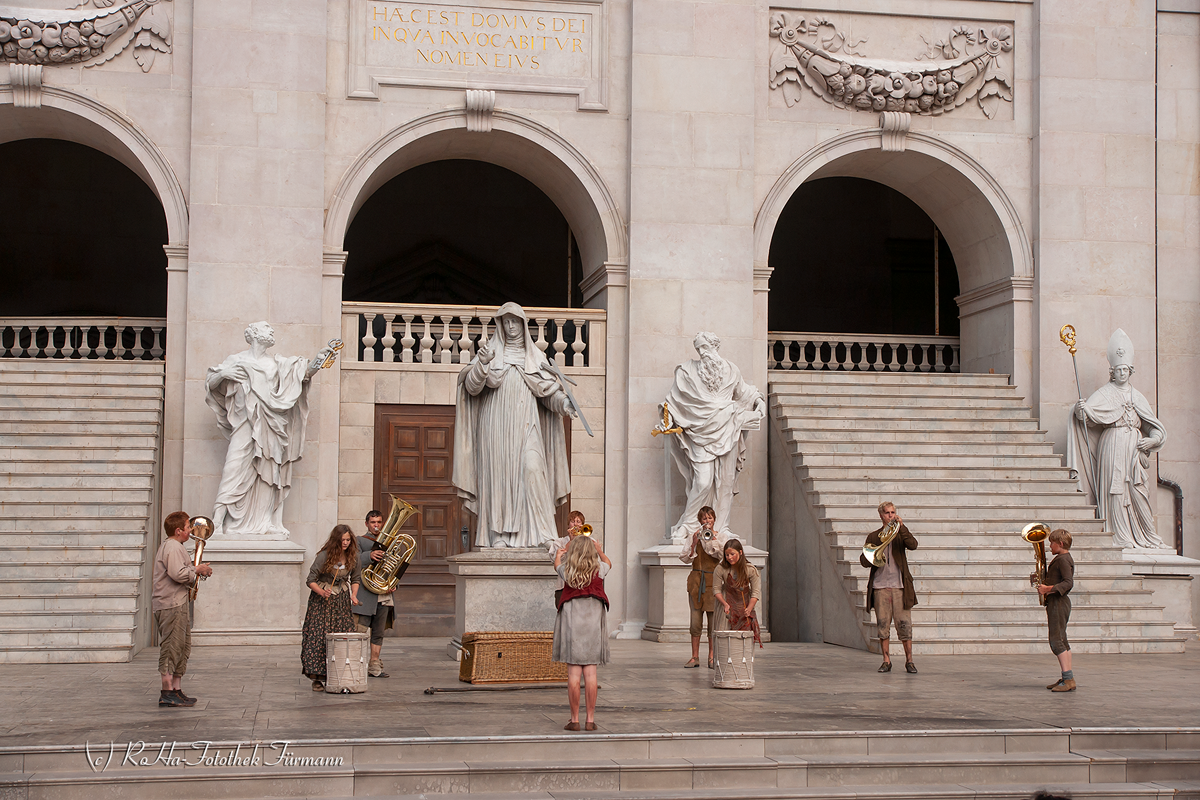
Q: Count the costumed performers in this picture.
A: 9